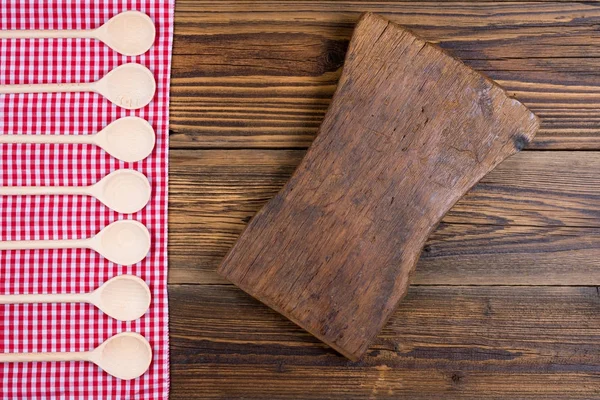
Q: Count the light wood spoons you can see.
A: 7